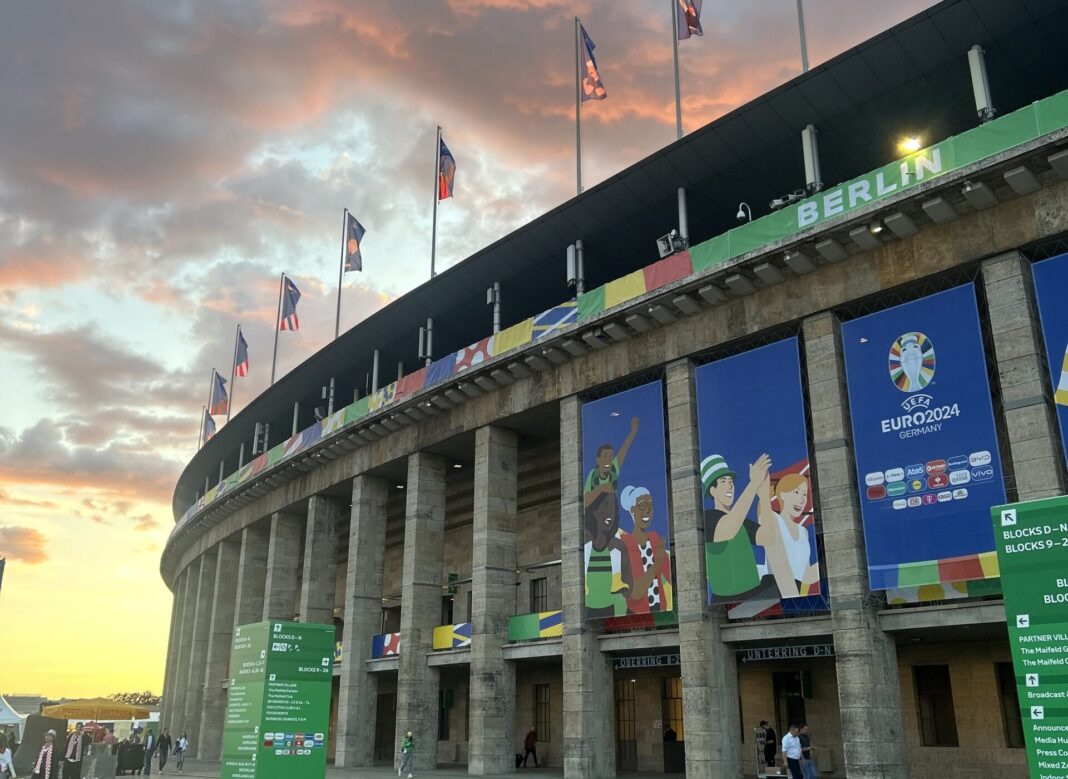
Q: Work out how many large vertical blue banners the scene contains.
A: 4